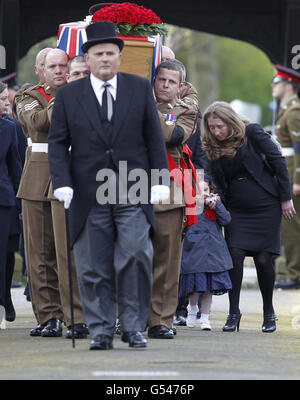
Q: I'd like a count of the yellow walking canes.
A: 0